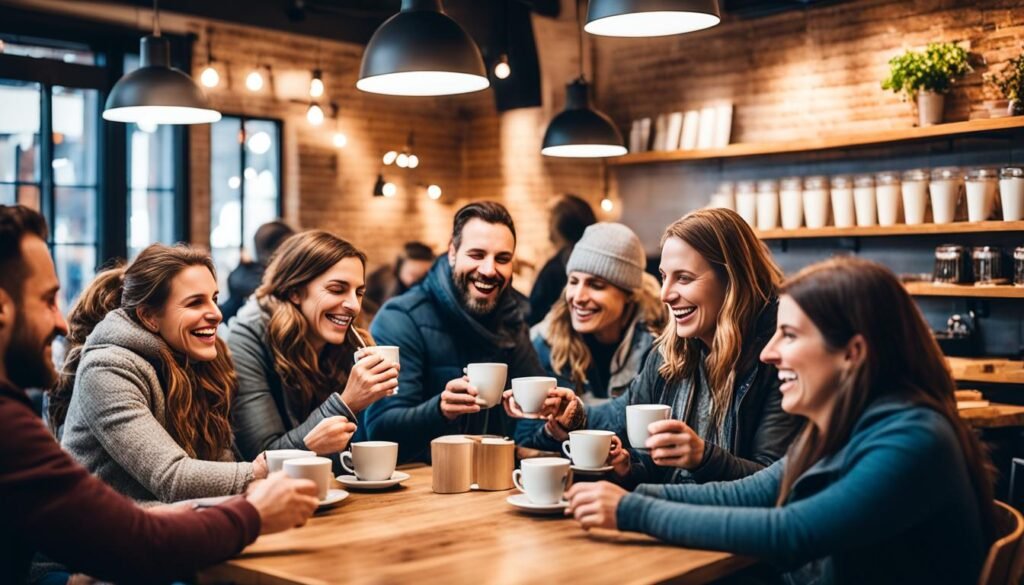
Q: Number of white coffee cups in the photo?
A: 9